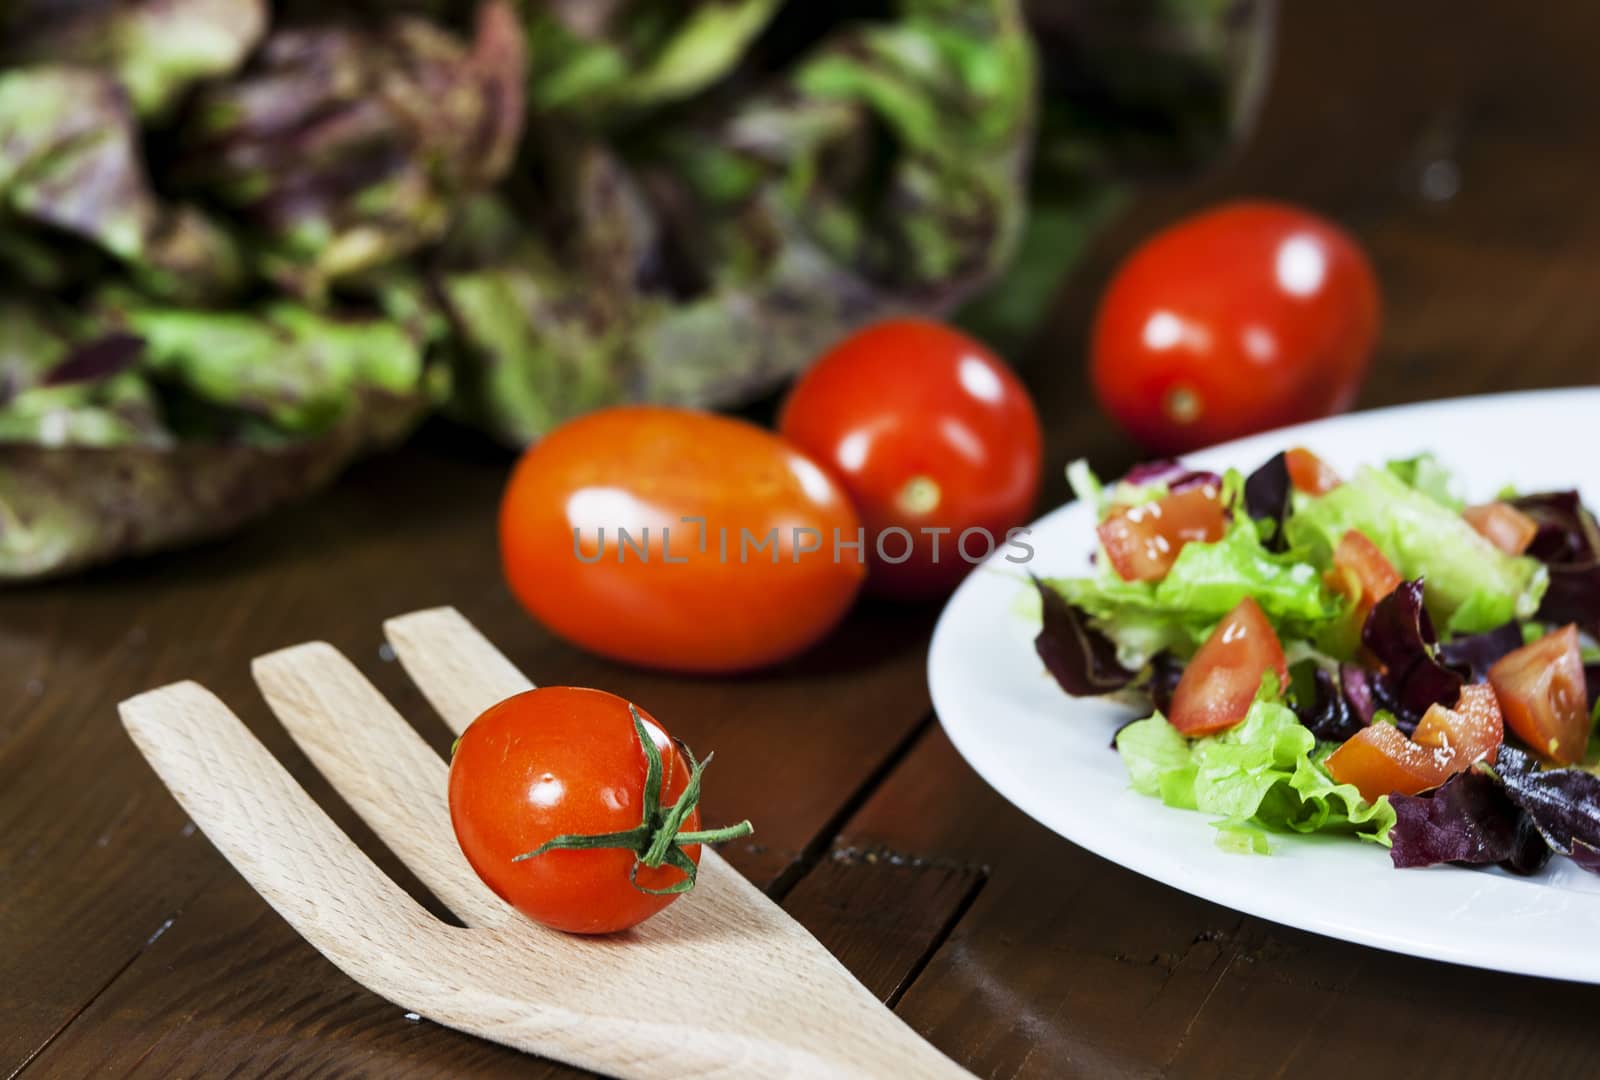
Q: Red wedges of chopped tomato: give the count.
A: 7